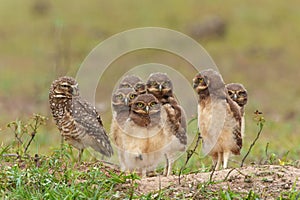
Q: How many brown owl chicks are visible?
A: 6